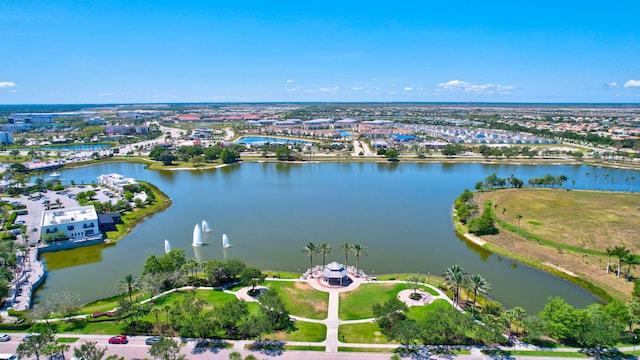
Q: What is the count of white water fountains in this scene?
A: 4